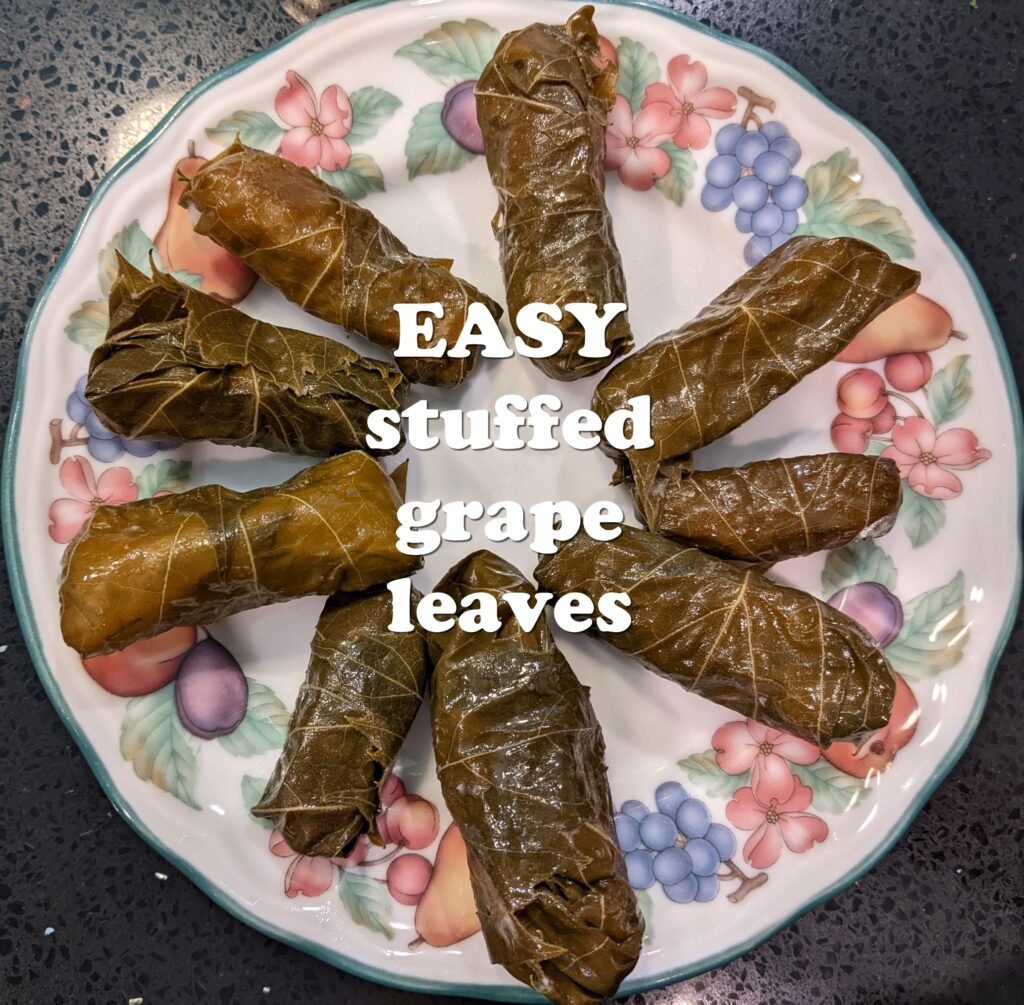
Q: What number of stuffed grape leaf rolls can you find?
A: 9